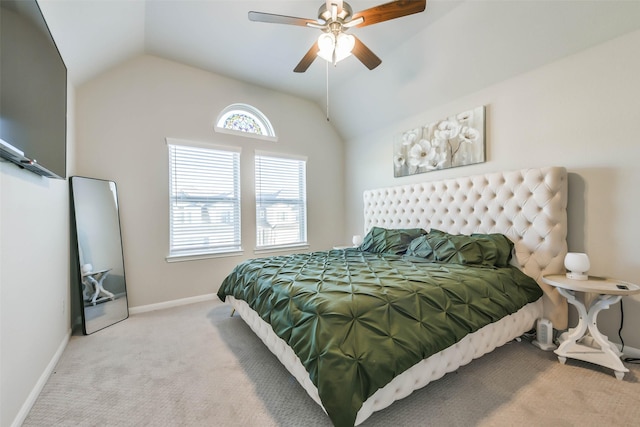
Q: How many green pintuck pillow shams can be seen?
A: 2